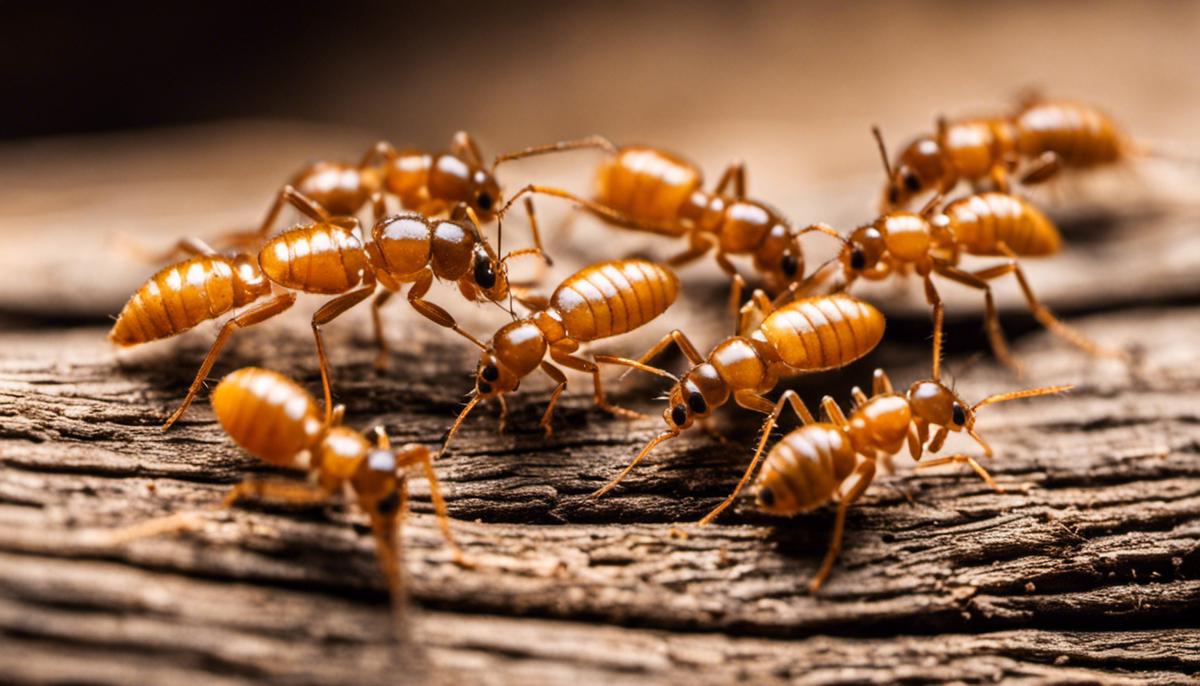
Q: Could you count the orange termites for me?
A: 9